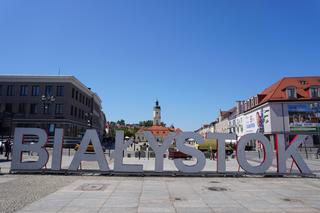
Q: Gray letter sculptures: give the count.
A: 9